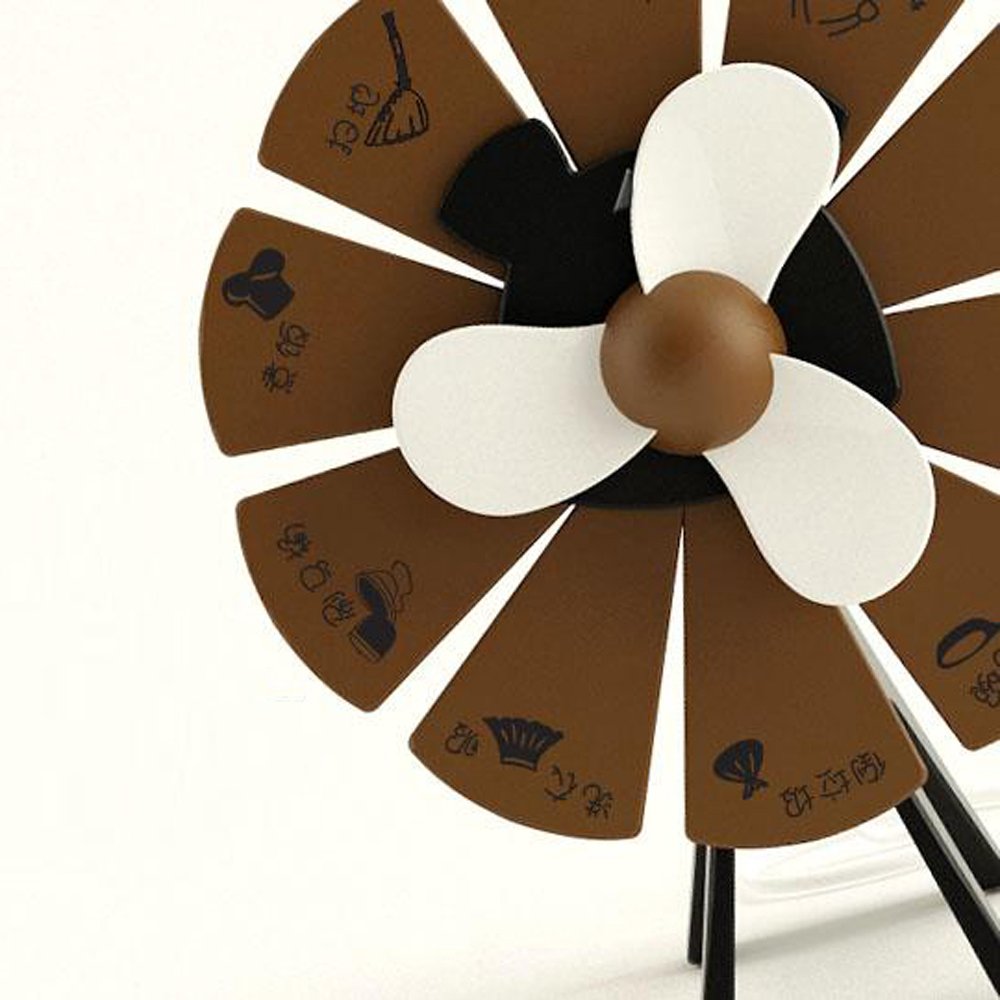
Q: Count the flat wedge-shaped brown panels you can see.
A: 10